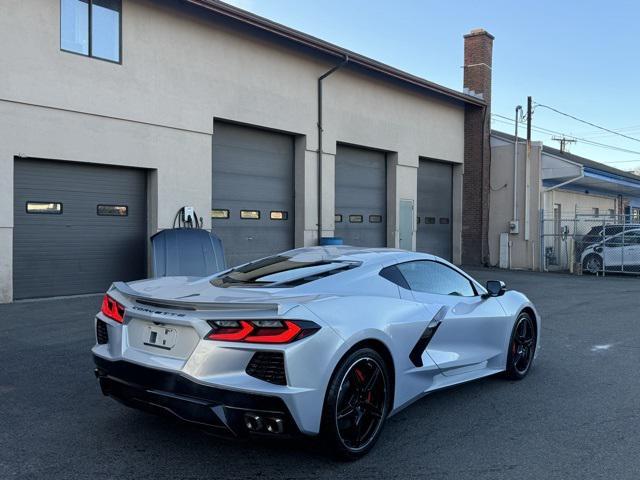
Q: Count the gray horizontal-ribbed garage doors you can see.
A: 4